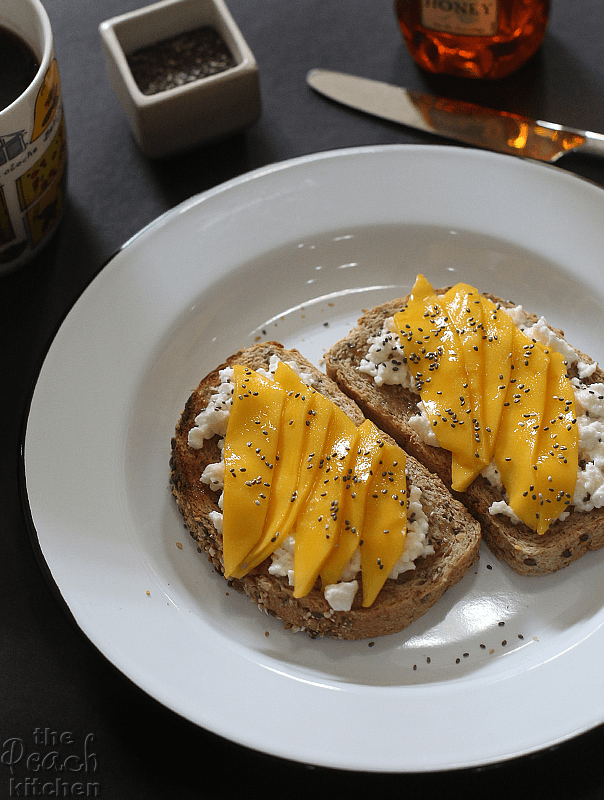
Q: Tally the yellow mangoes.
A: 11